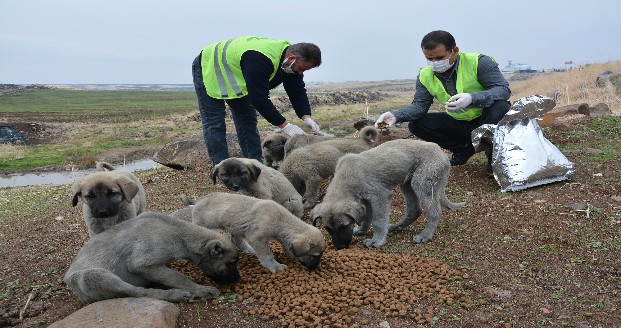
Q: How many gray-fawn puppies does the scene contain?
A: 8